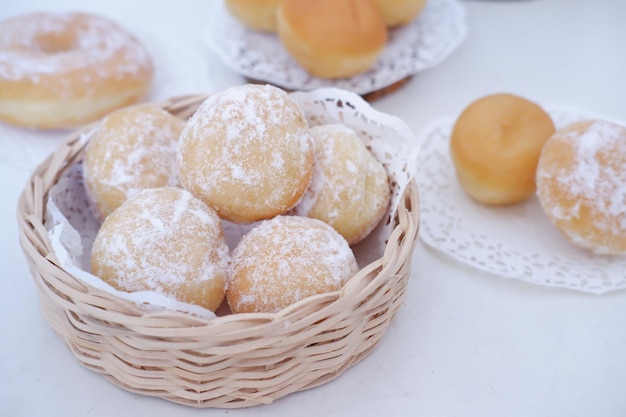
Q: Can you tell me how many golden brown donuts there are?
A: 4